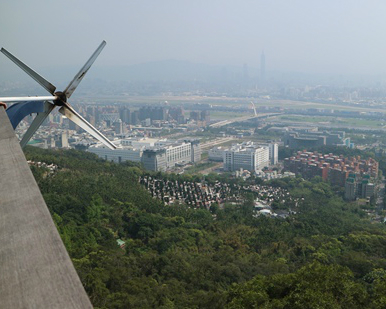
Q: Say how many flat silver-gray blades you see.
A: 4